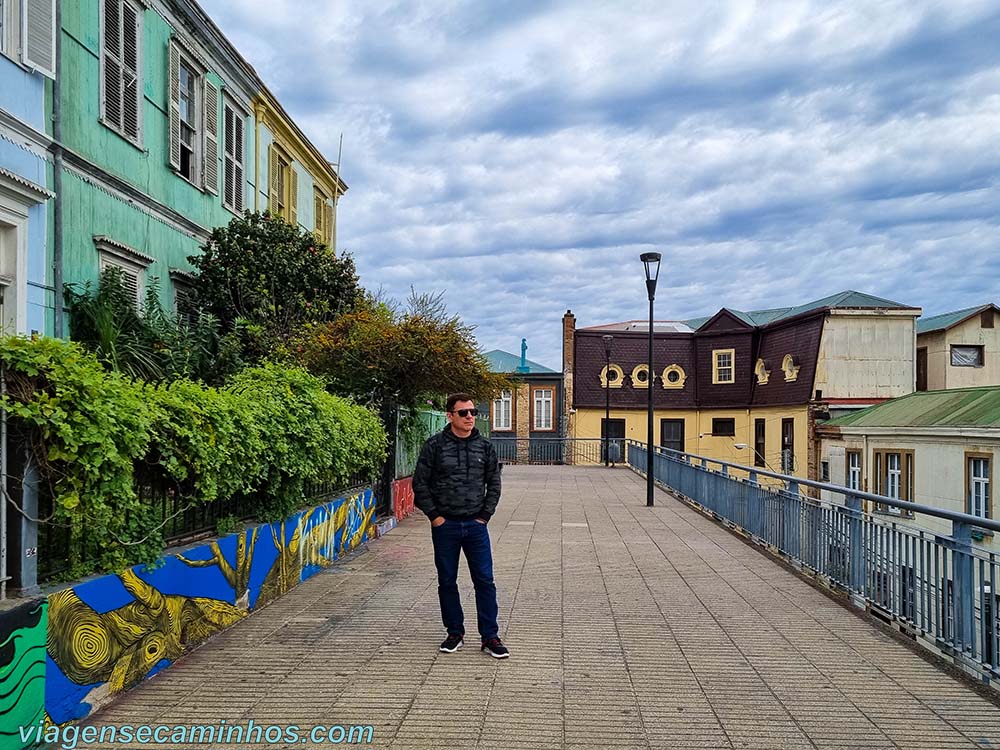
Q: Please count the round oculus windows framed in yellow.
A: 5